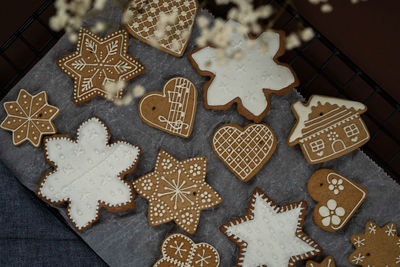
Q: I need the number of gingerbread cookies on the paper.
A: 14